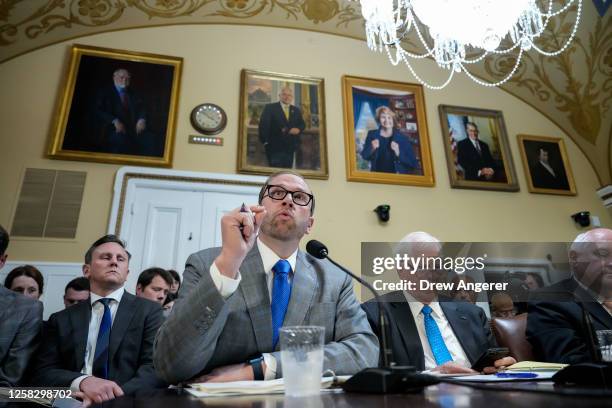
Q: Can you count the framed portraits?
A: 5